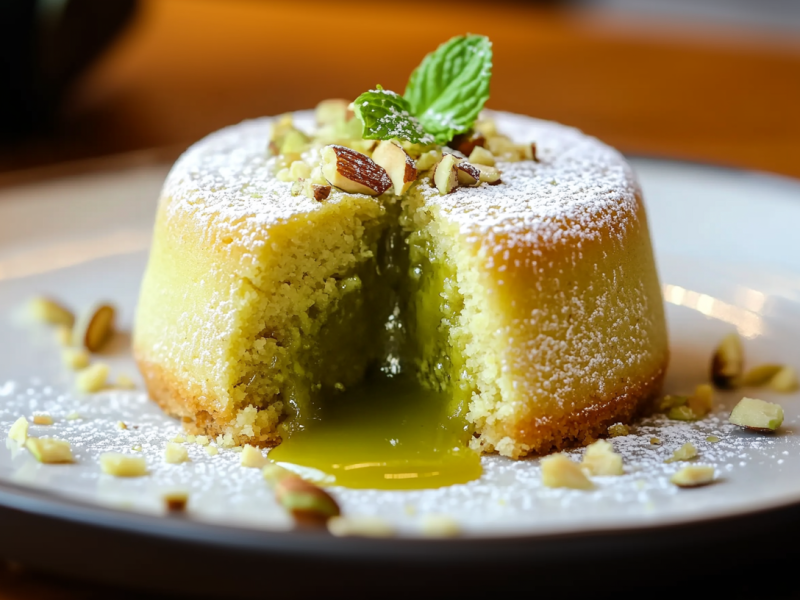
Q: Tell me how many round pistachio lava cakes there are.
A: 1